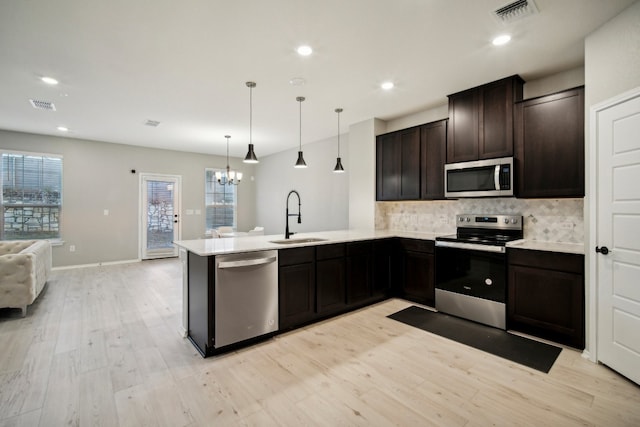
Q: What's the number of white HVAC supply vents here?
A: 3